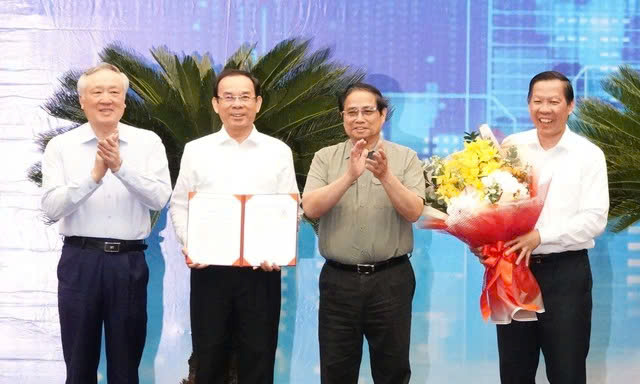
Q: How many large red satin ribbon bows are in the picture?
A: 1